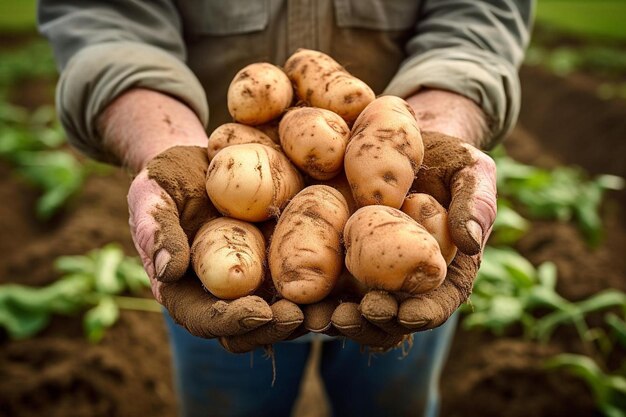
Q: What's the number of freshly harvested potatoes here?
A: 10